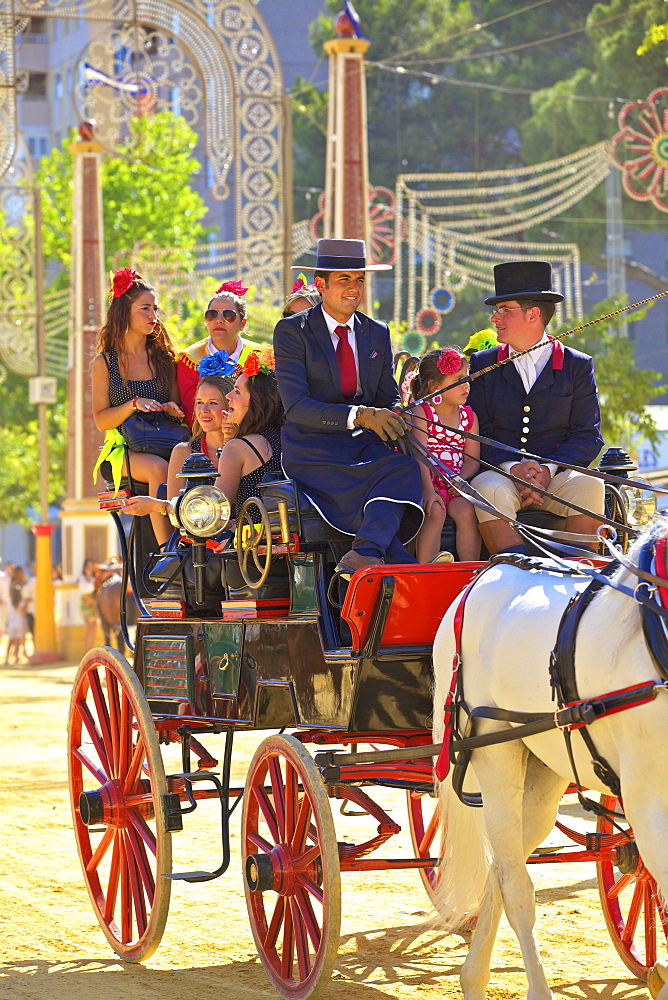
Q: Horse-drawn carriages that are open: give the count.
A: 1